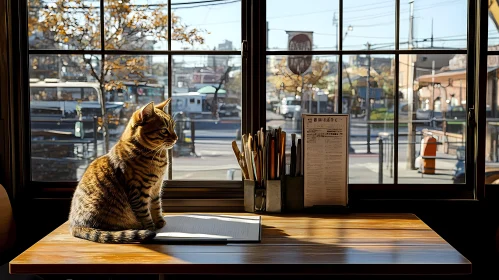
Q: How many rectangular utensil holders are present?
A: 3